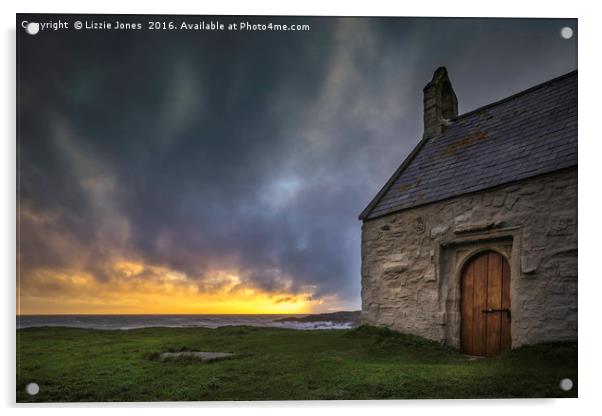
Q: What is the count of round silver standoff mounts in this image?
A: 4